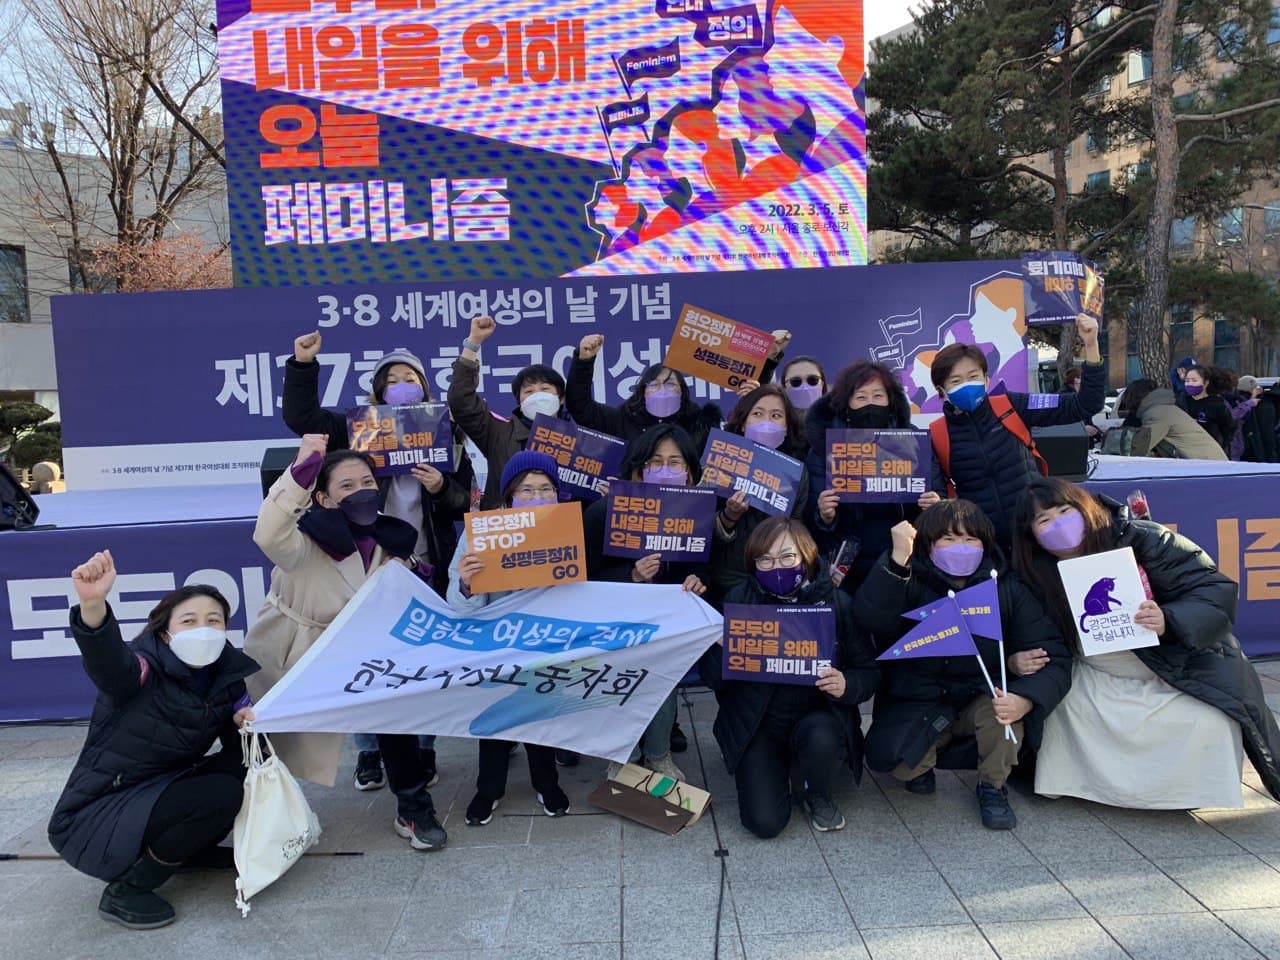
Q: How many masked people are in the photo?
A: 15